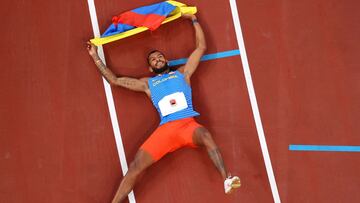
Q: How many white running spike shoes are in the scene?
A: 1